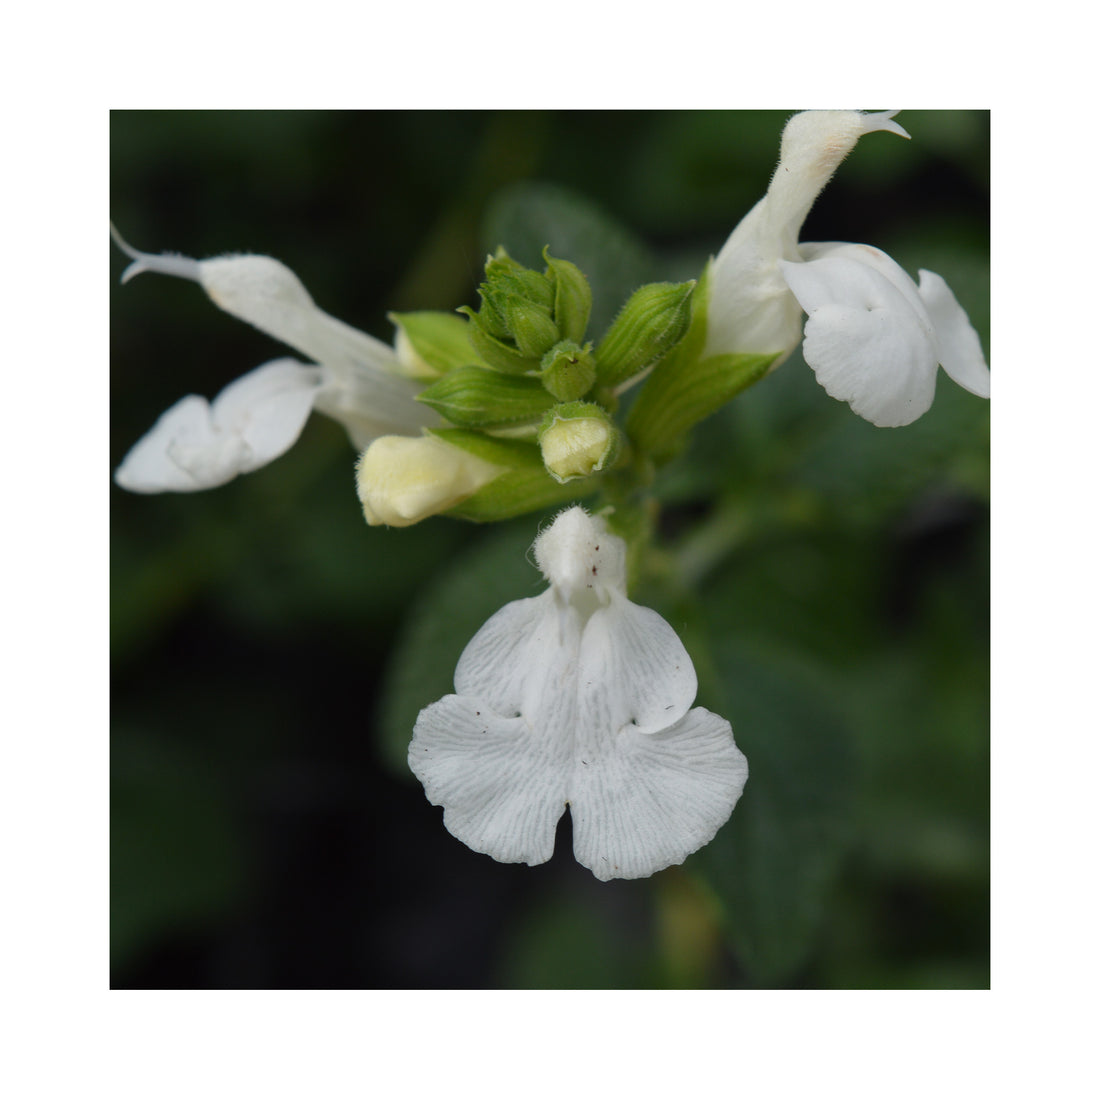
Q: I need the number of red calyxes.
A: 0